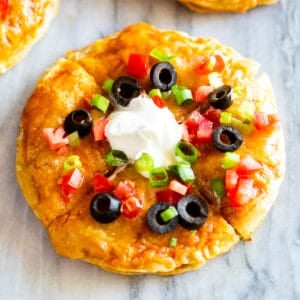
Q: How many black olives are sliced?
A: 8